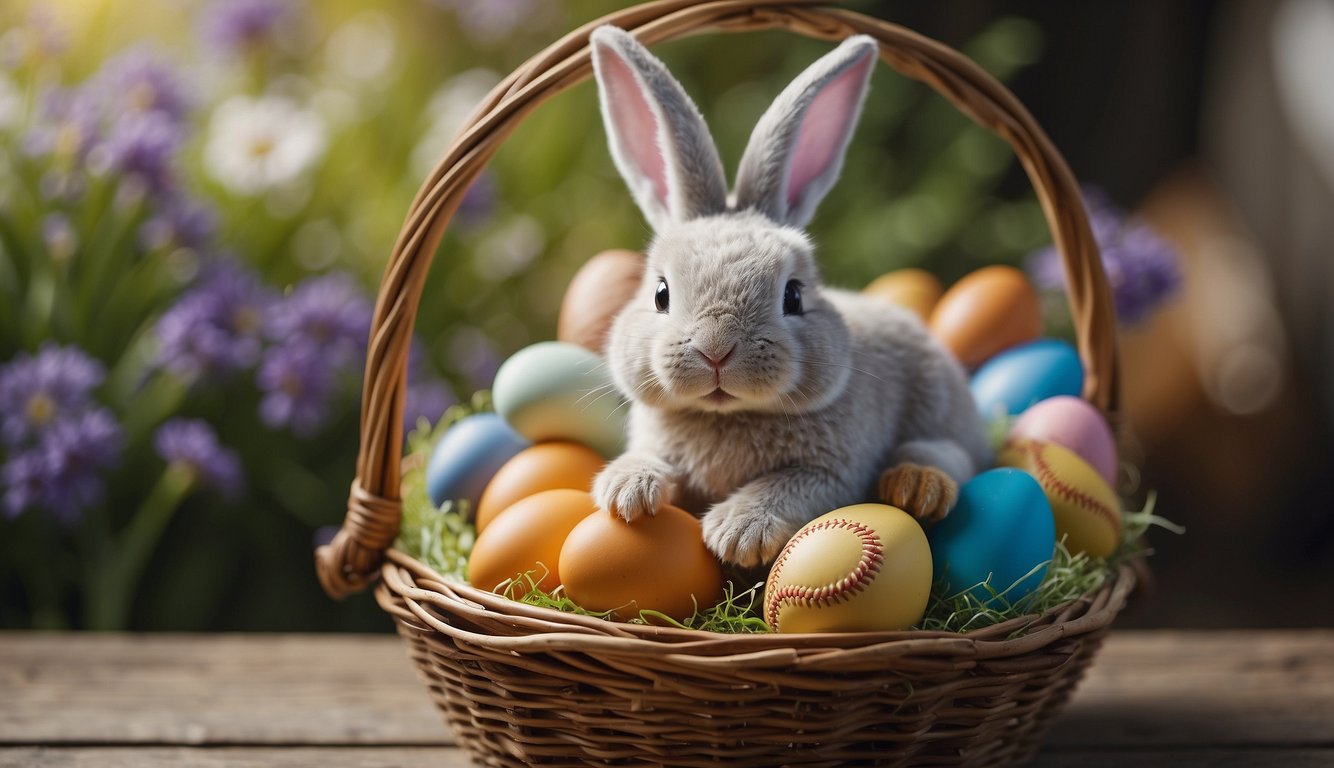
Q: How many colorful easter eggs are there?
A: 13